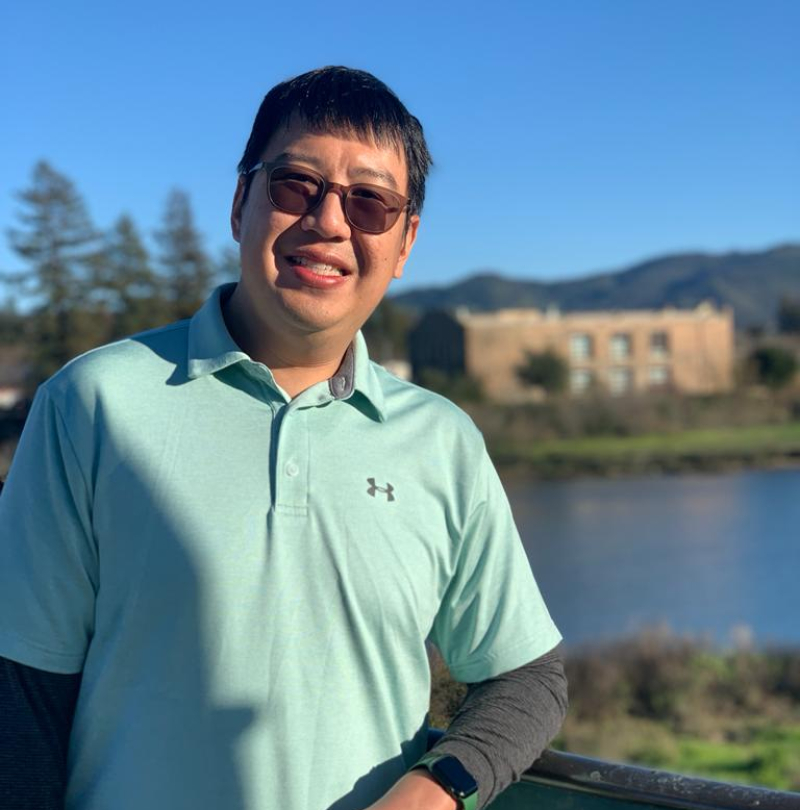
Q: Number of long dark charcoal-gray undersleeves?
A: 2